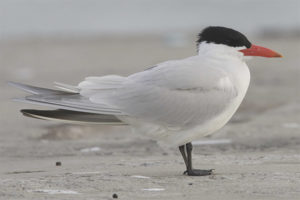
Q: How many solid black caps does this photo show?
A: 1